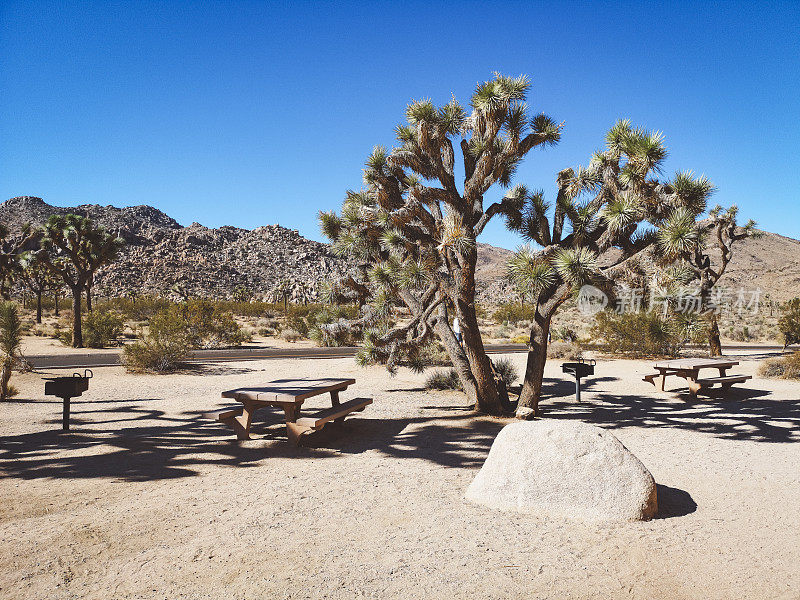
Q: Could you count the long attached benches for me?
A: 4